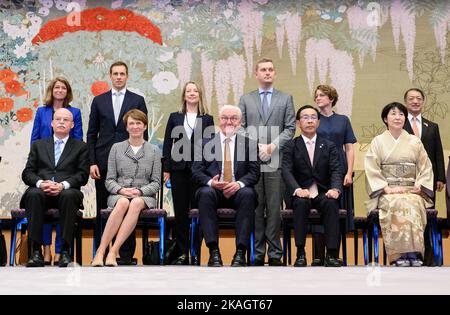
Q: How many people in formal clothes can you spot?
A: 11